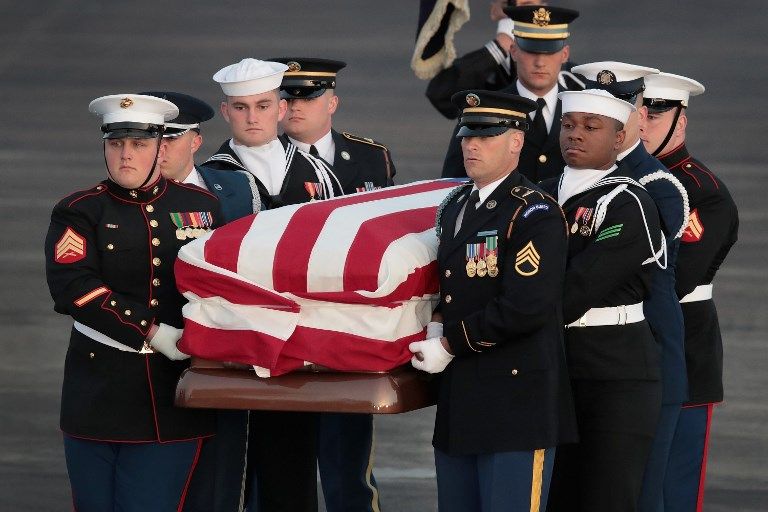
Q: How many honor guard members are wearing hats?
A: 9